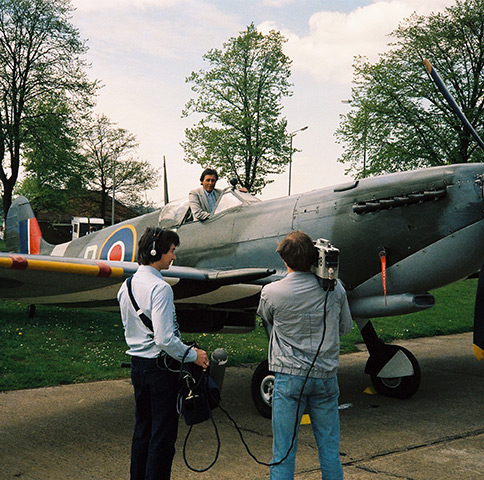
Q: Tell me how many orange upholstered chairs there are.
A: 0